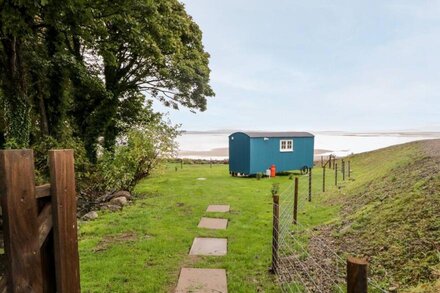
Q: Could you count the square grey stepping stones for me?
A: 4